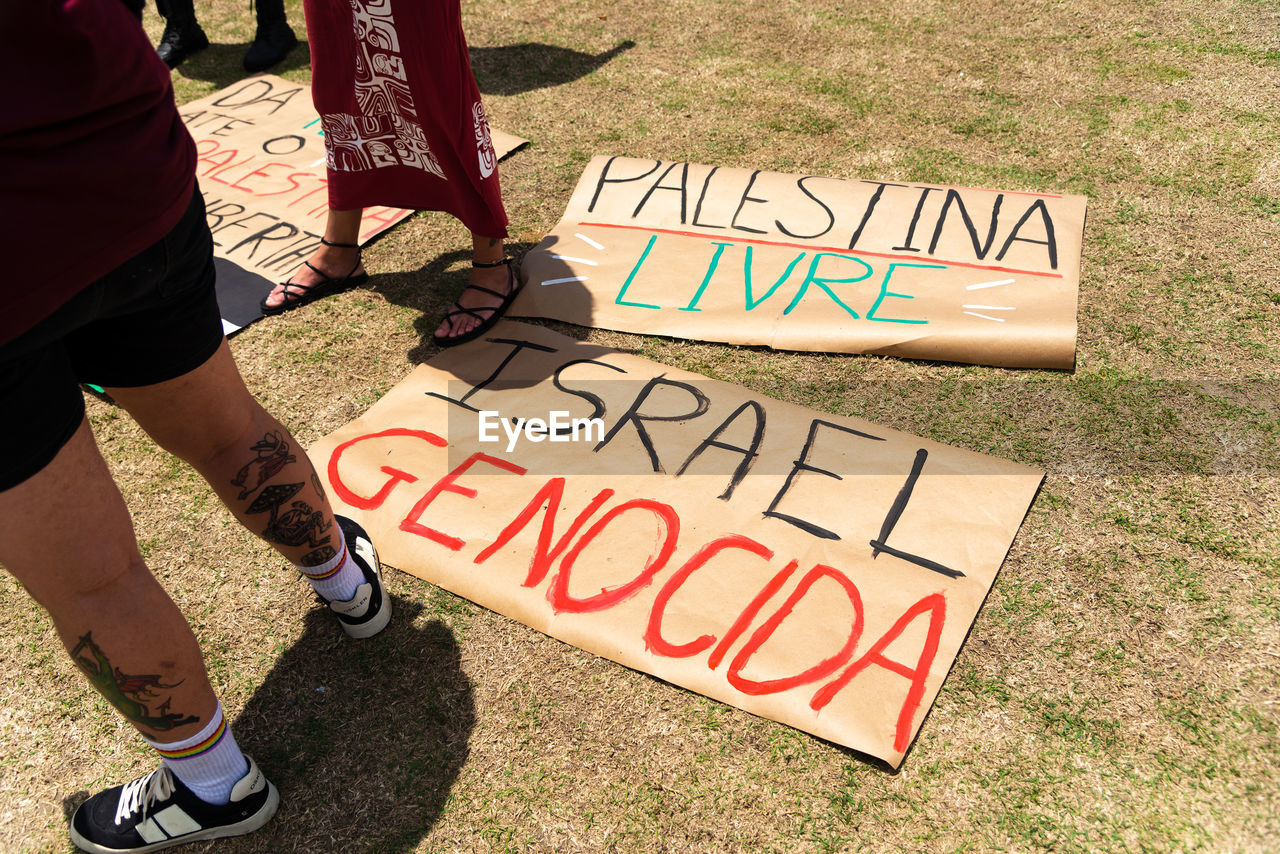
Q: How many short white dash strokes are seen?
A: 6